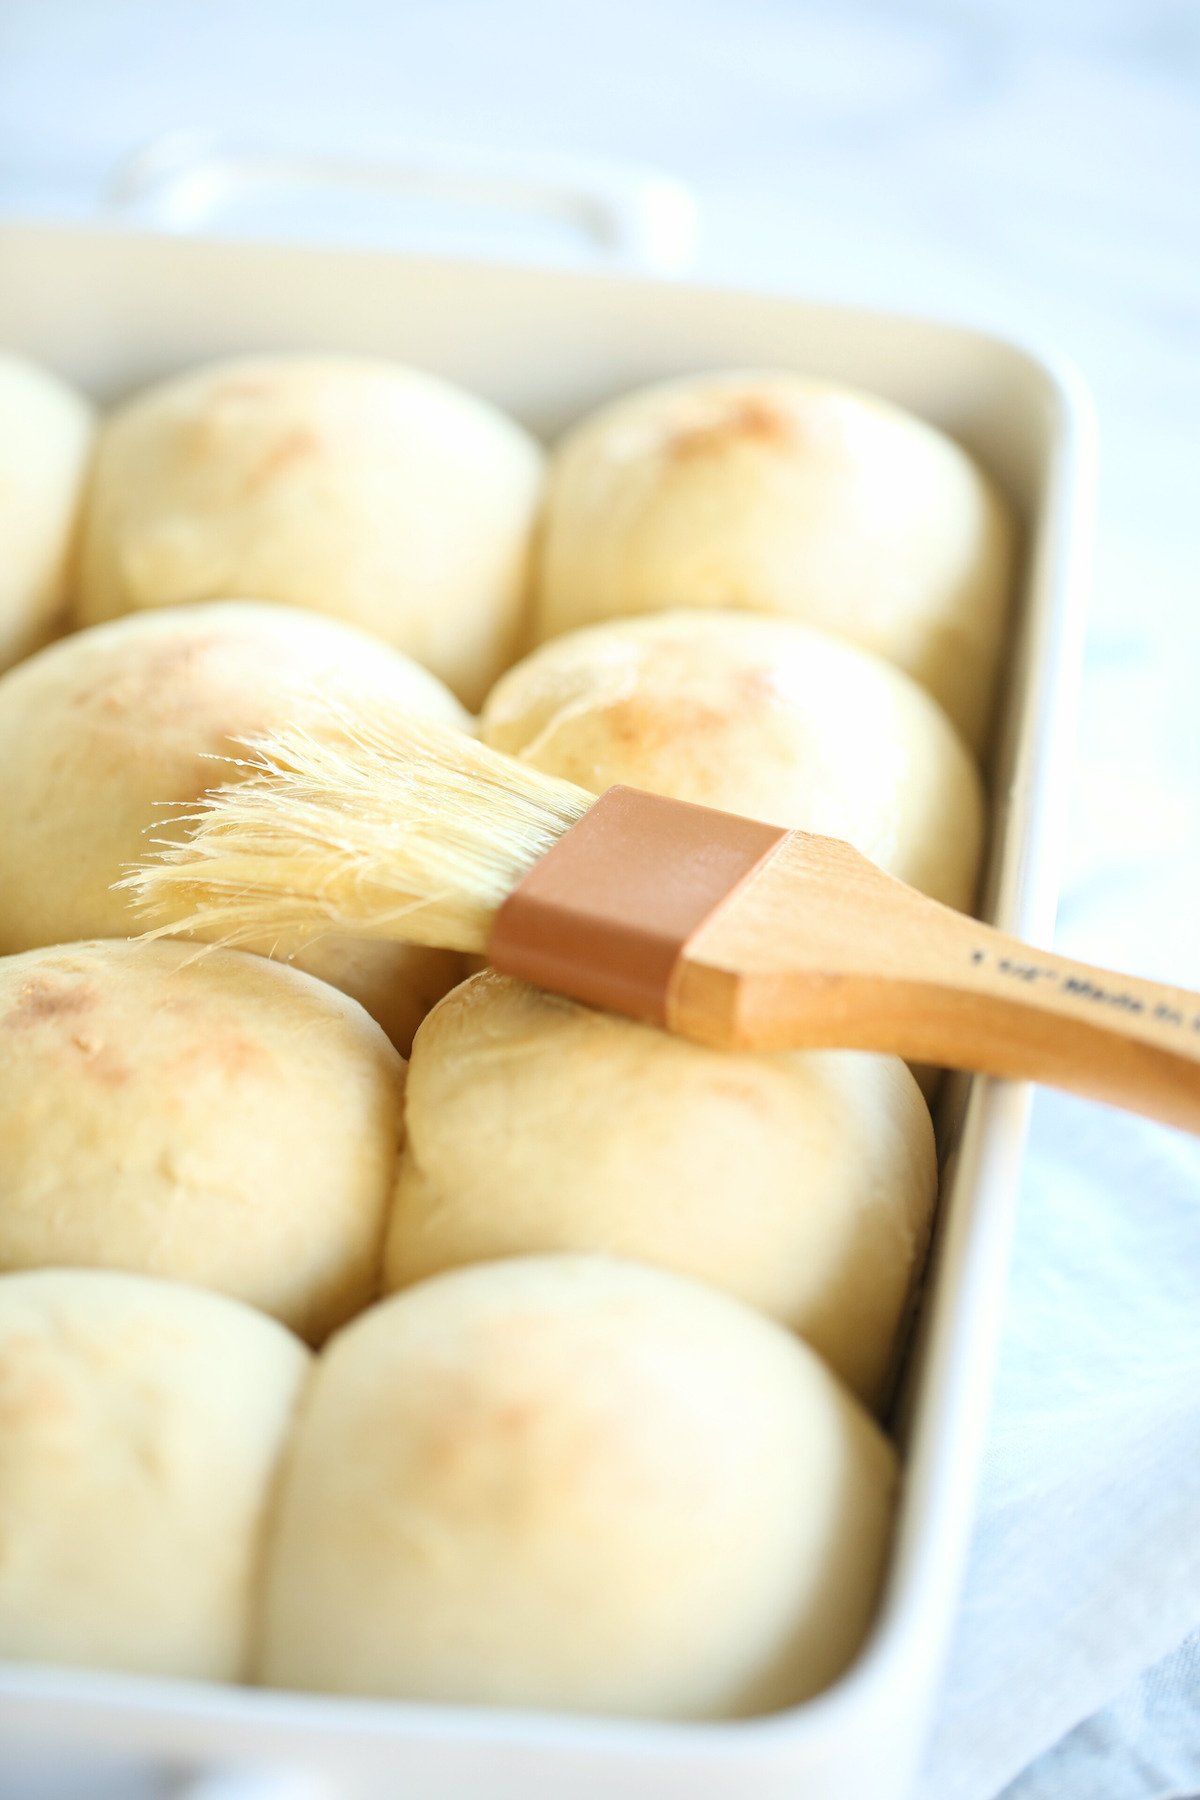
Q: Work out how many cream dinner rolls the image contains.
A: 9